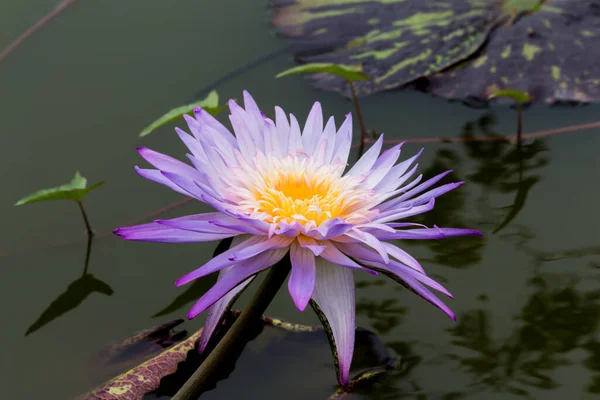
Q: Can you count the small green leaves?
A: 4